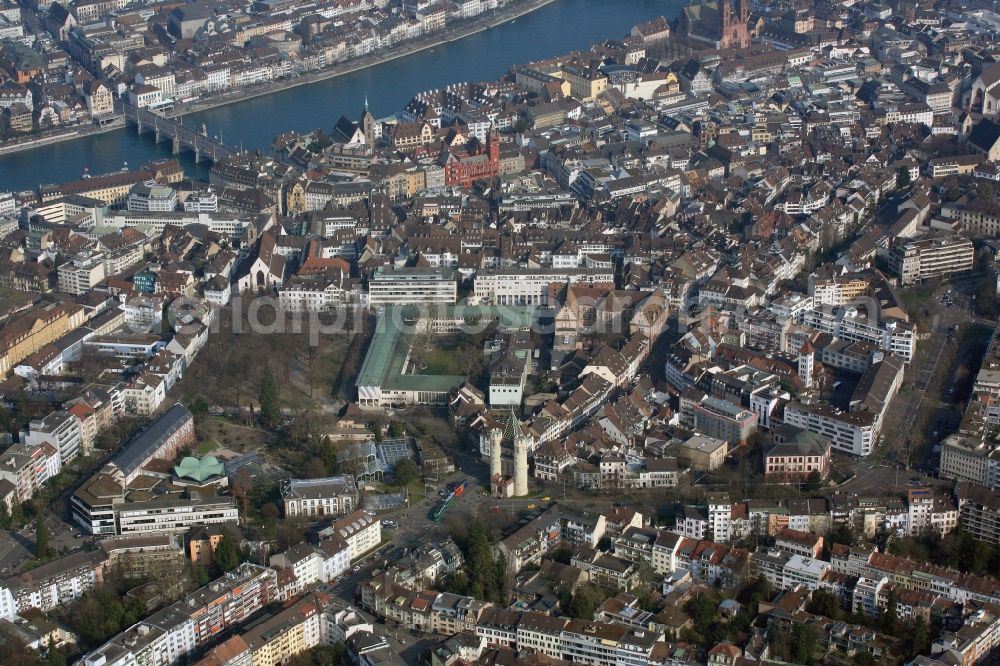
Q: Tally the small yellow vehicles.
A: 2